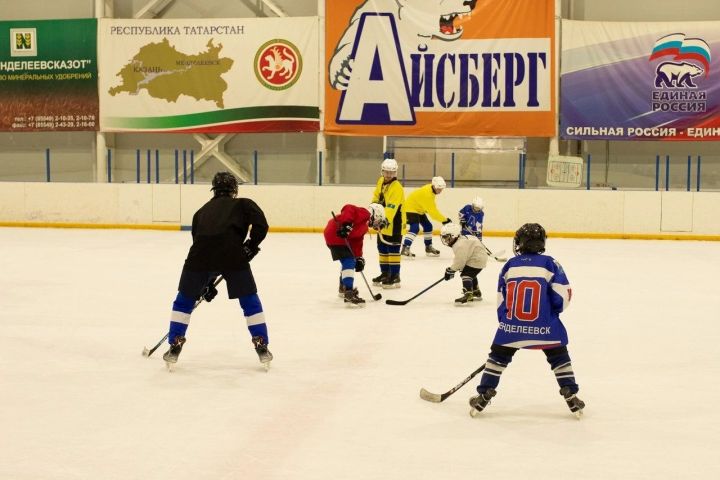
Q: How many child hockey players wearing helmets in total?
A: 7